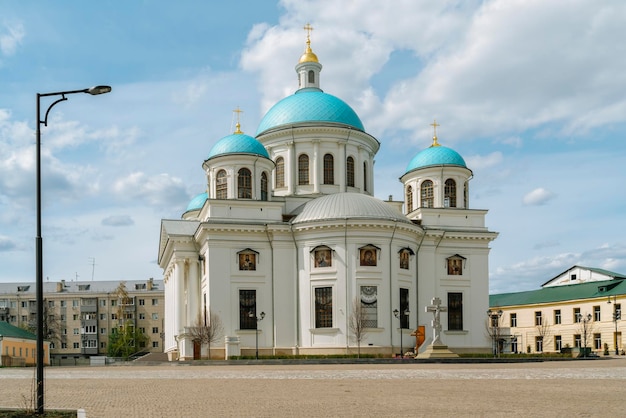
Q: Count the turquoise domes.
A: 4